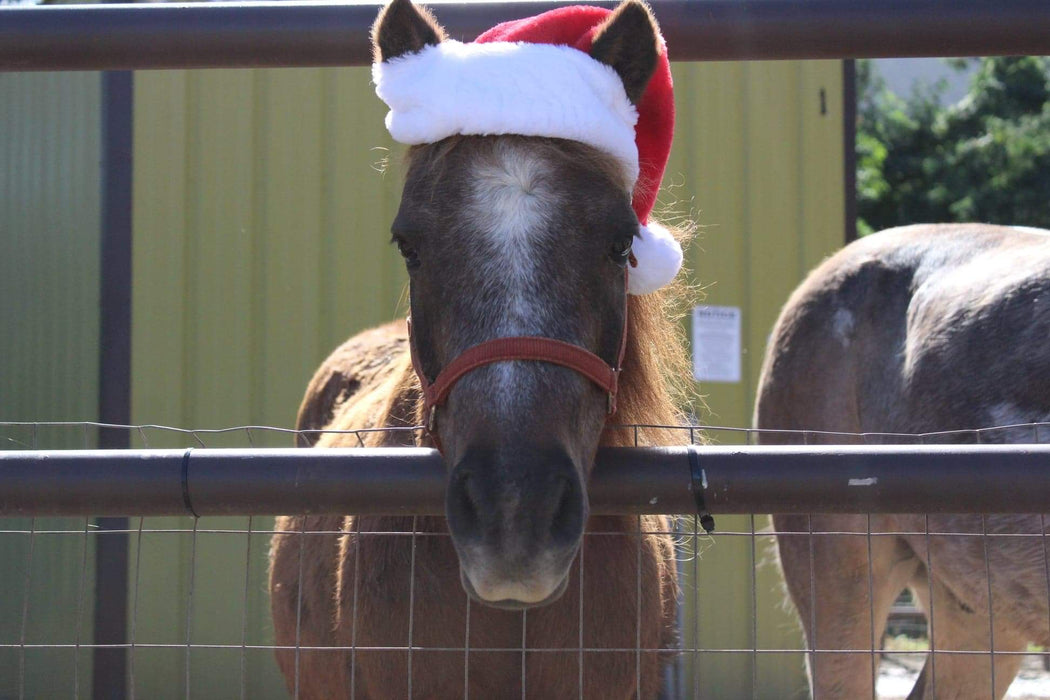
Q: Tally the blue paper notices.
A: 1